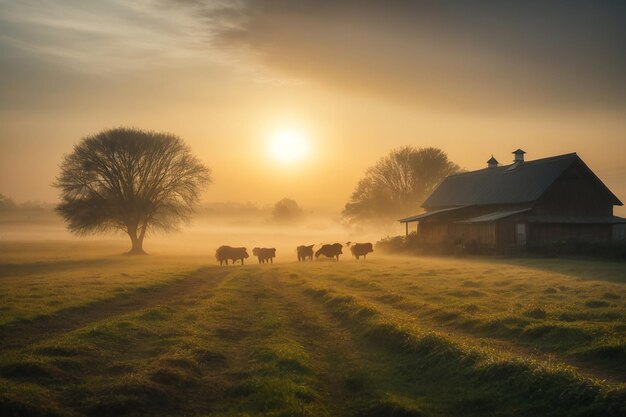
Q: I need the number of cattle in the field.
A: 5